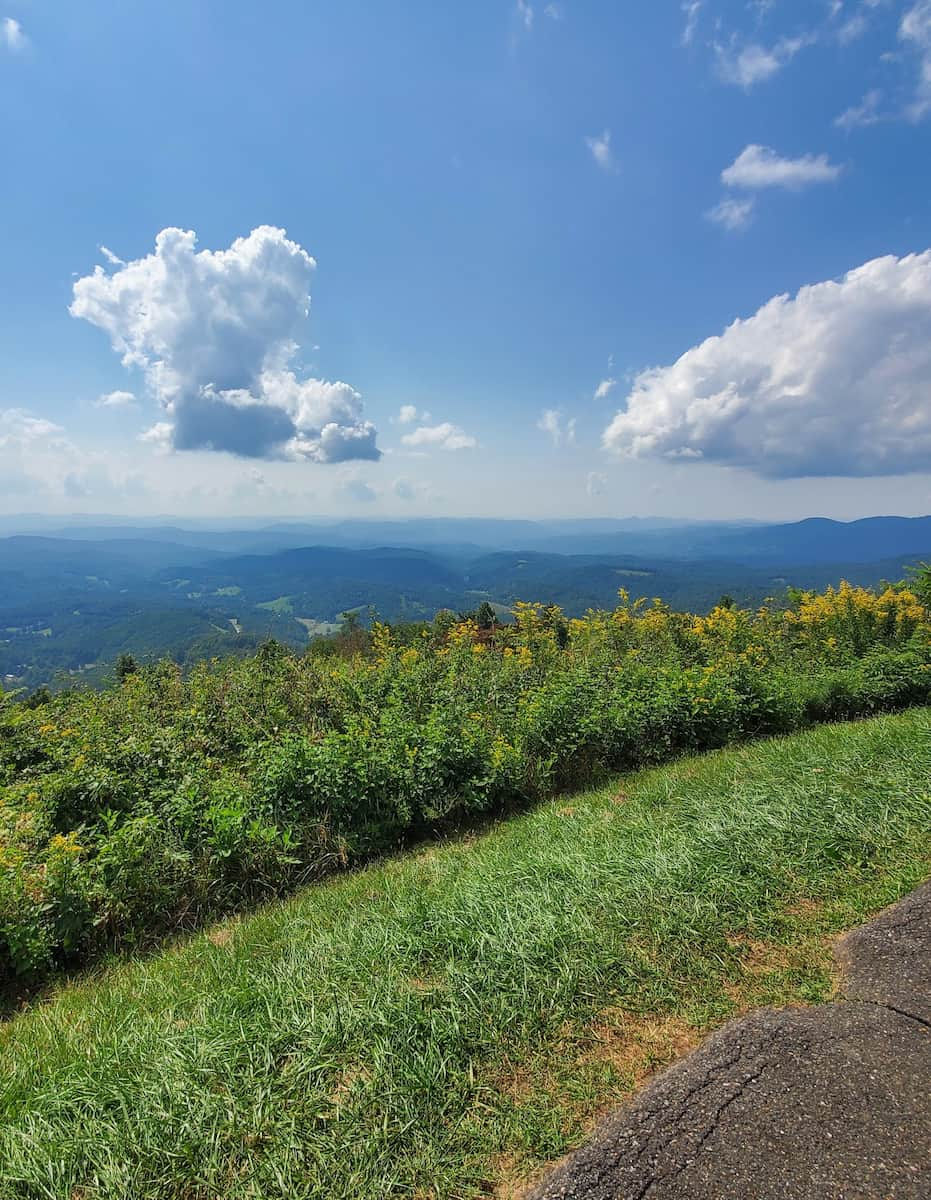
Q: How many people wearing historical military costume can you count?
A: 0